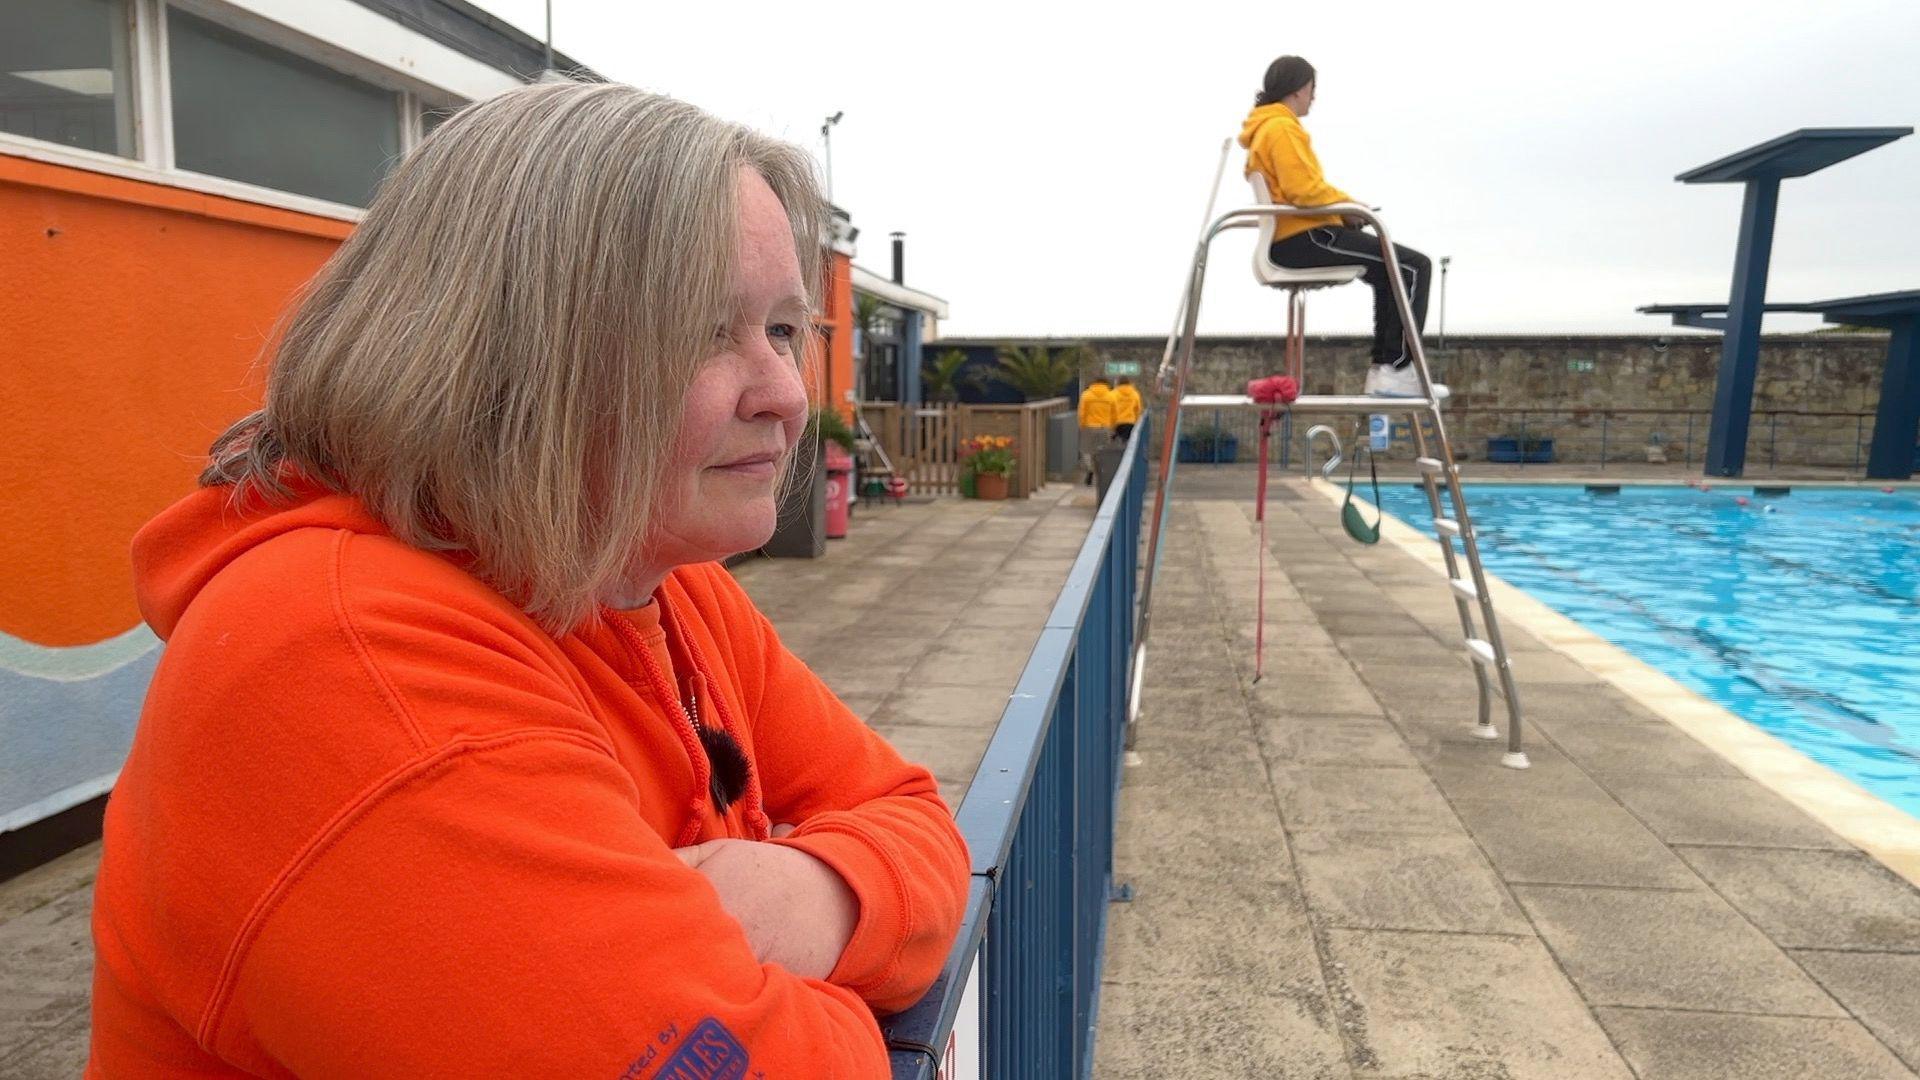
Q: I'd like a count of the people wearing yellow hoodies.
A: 3